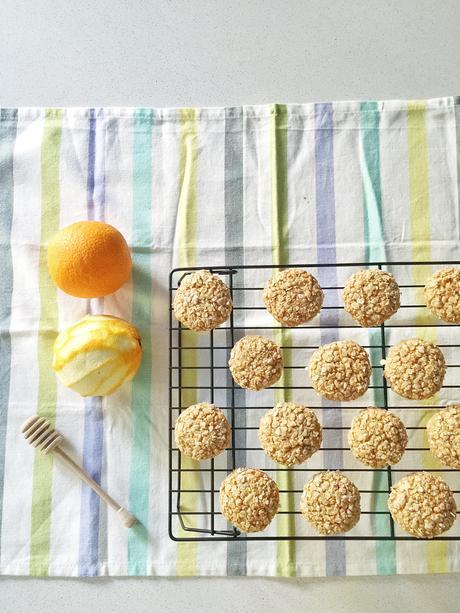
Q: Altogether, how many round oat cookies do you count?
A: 14